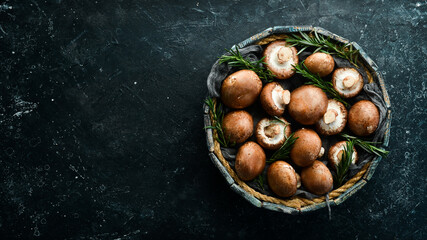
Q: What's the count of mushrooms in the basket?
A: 15